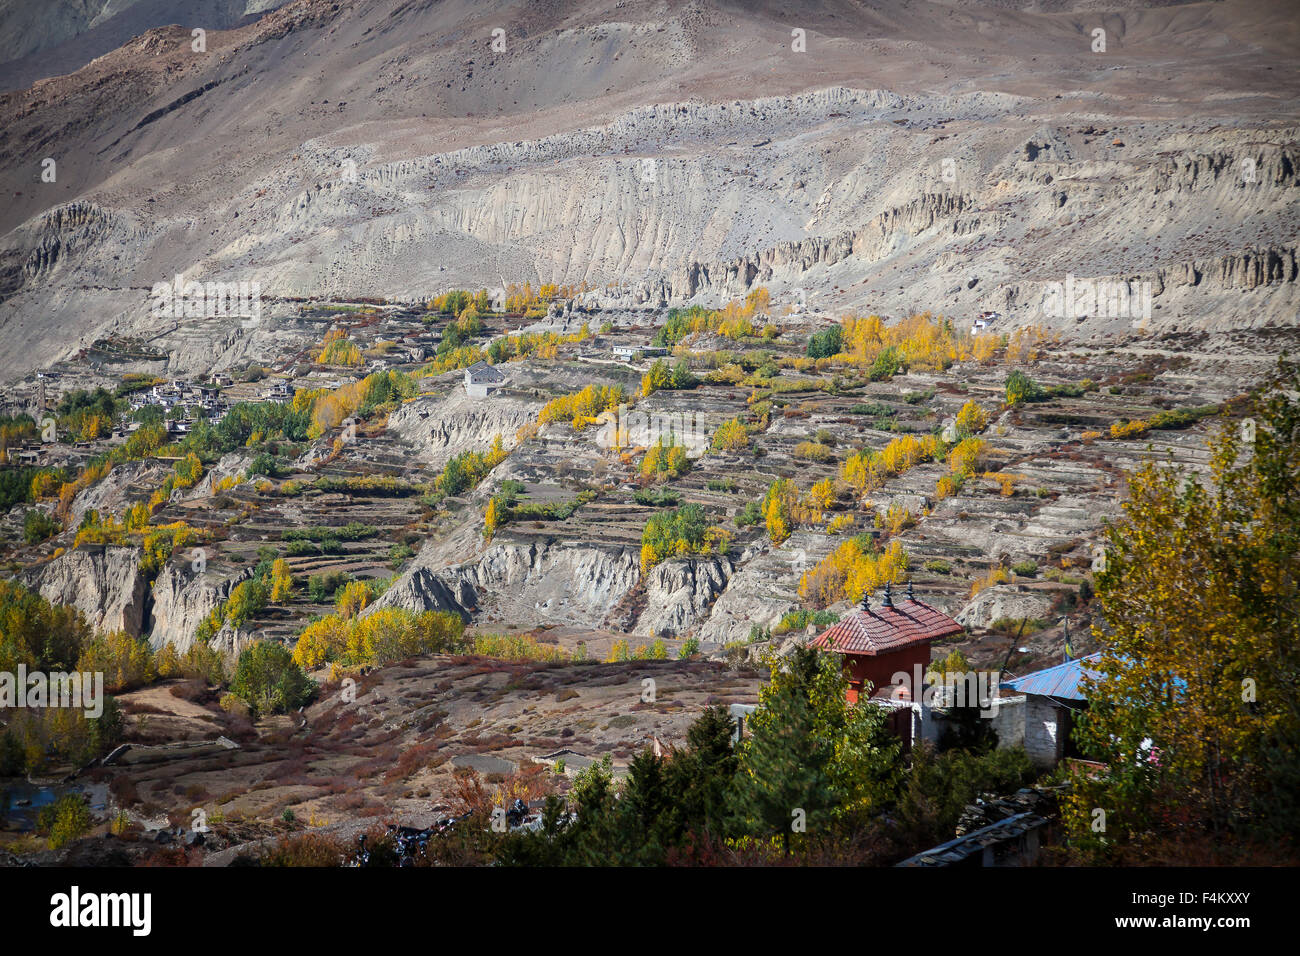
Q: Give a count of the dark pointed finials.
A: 3